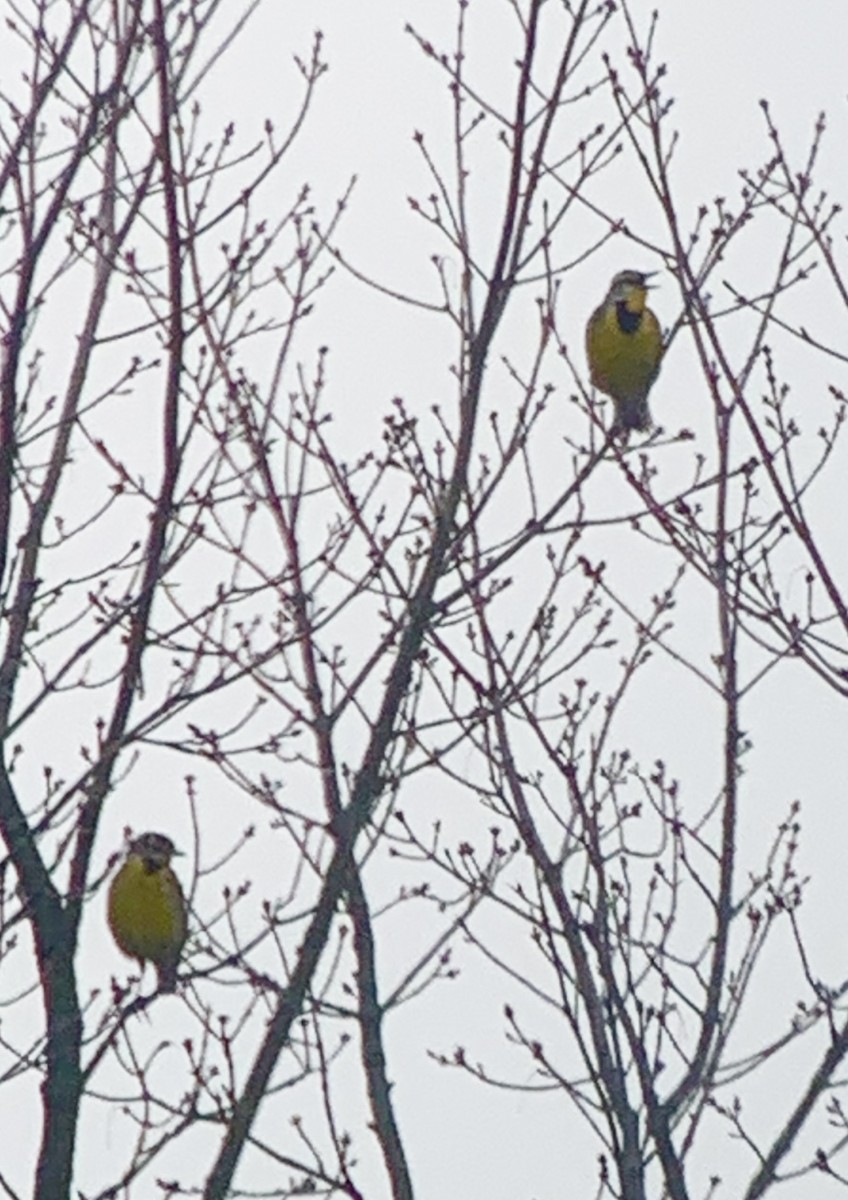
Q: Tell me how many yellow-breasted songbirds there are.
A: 2